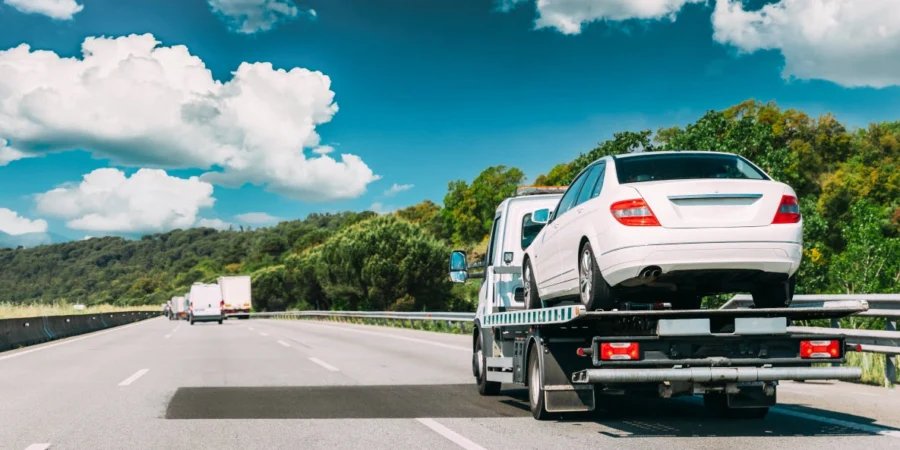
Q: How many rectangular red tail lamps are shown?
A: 2